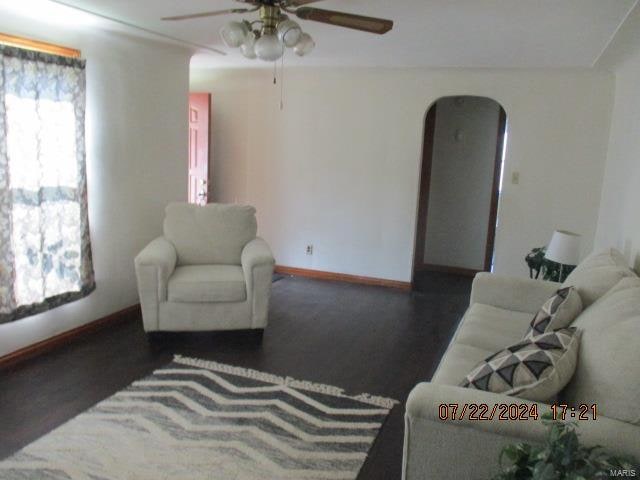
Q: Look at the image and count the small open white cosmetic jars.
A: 0